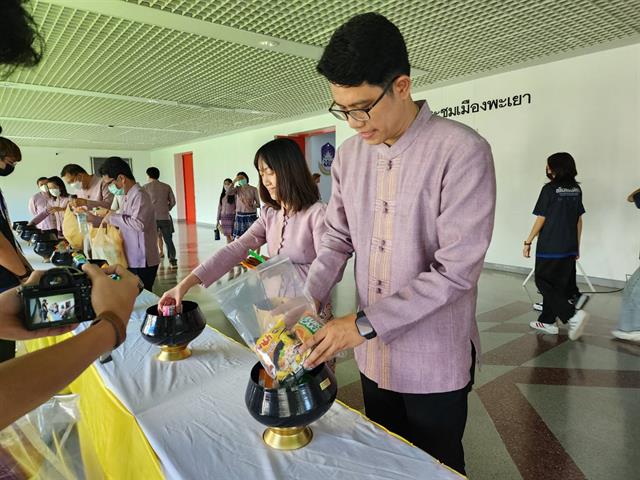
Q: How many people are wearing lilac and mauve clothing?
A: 9